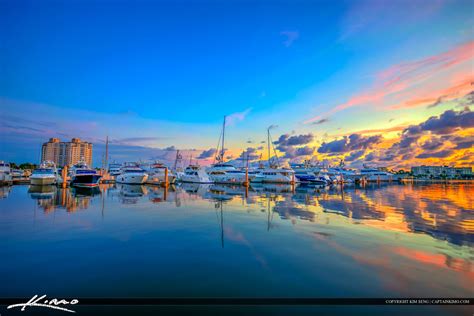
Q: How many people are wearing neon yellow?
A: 0